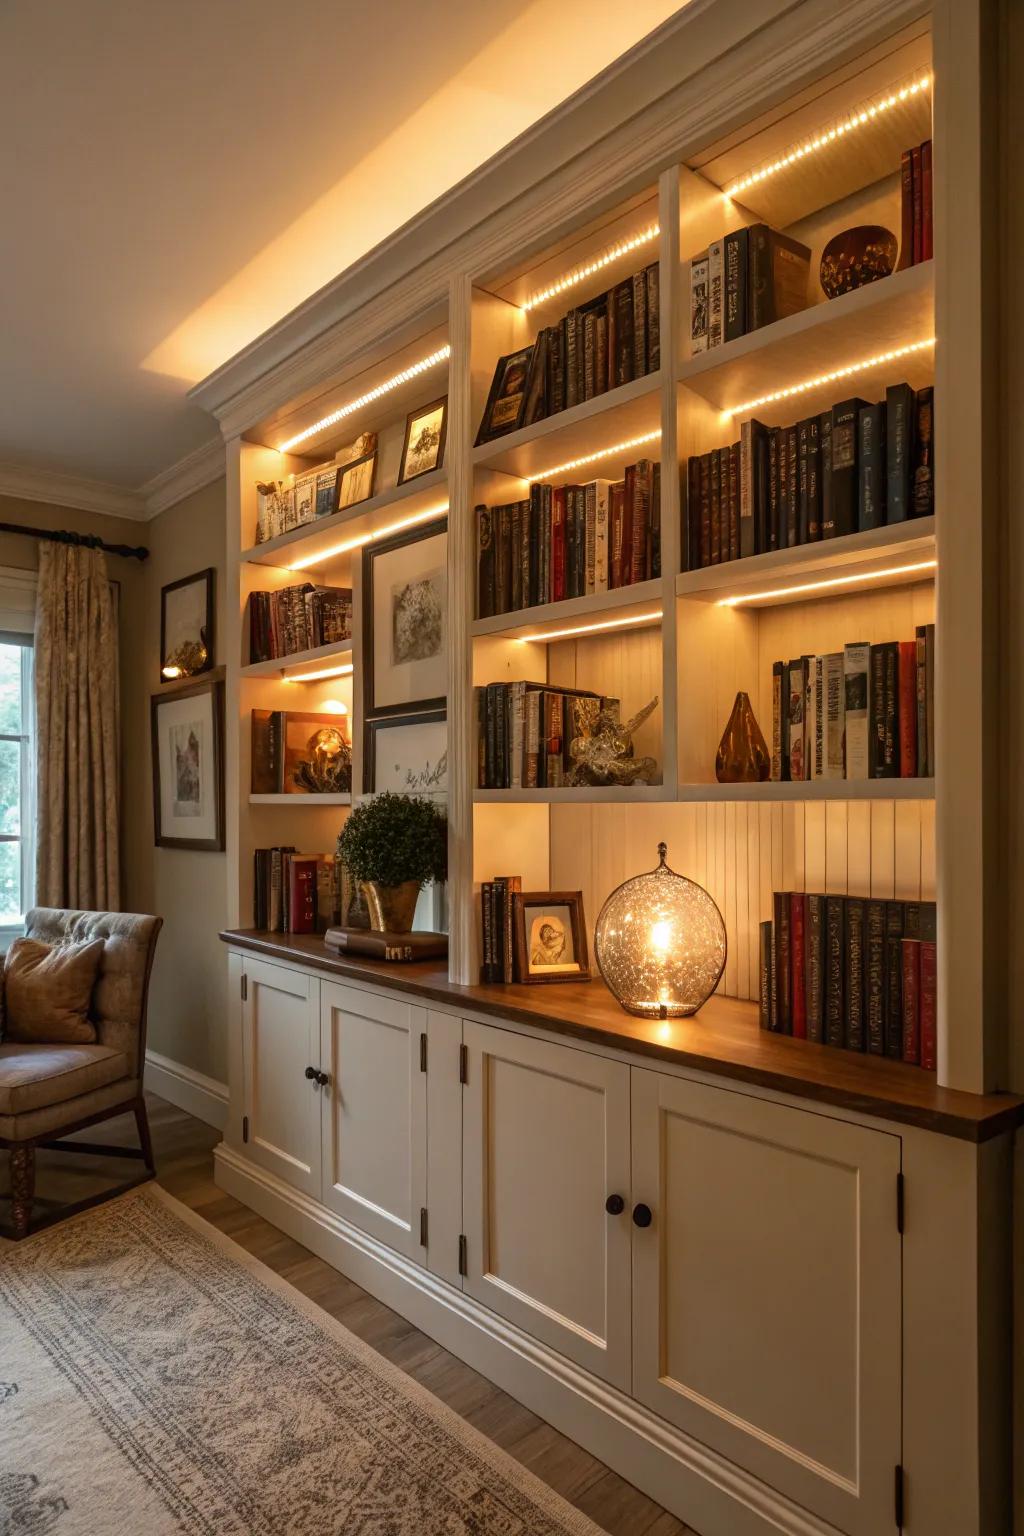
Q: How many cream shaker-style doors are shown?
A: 4